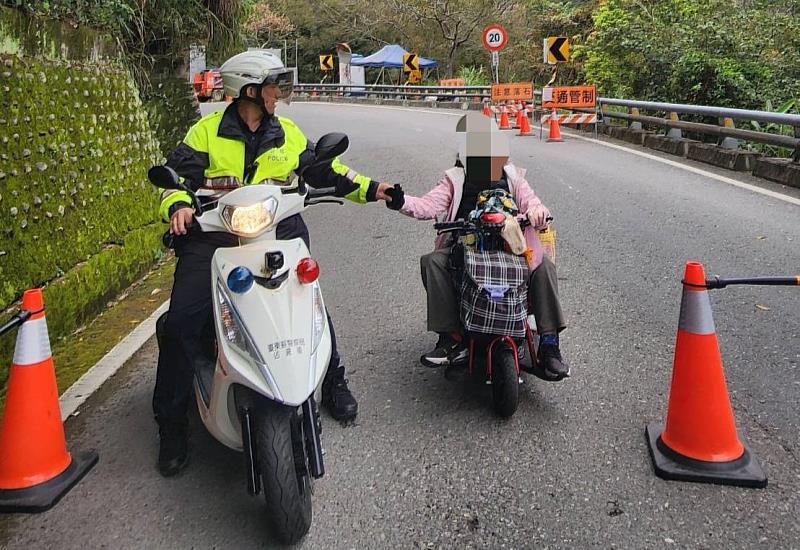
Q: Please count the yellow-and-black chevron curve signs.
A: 3